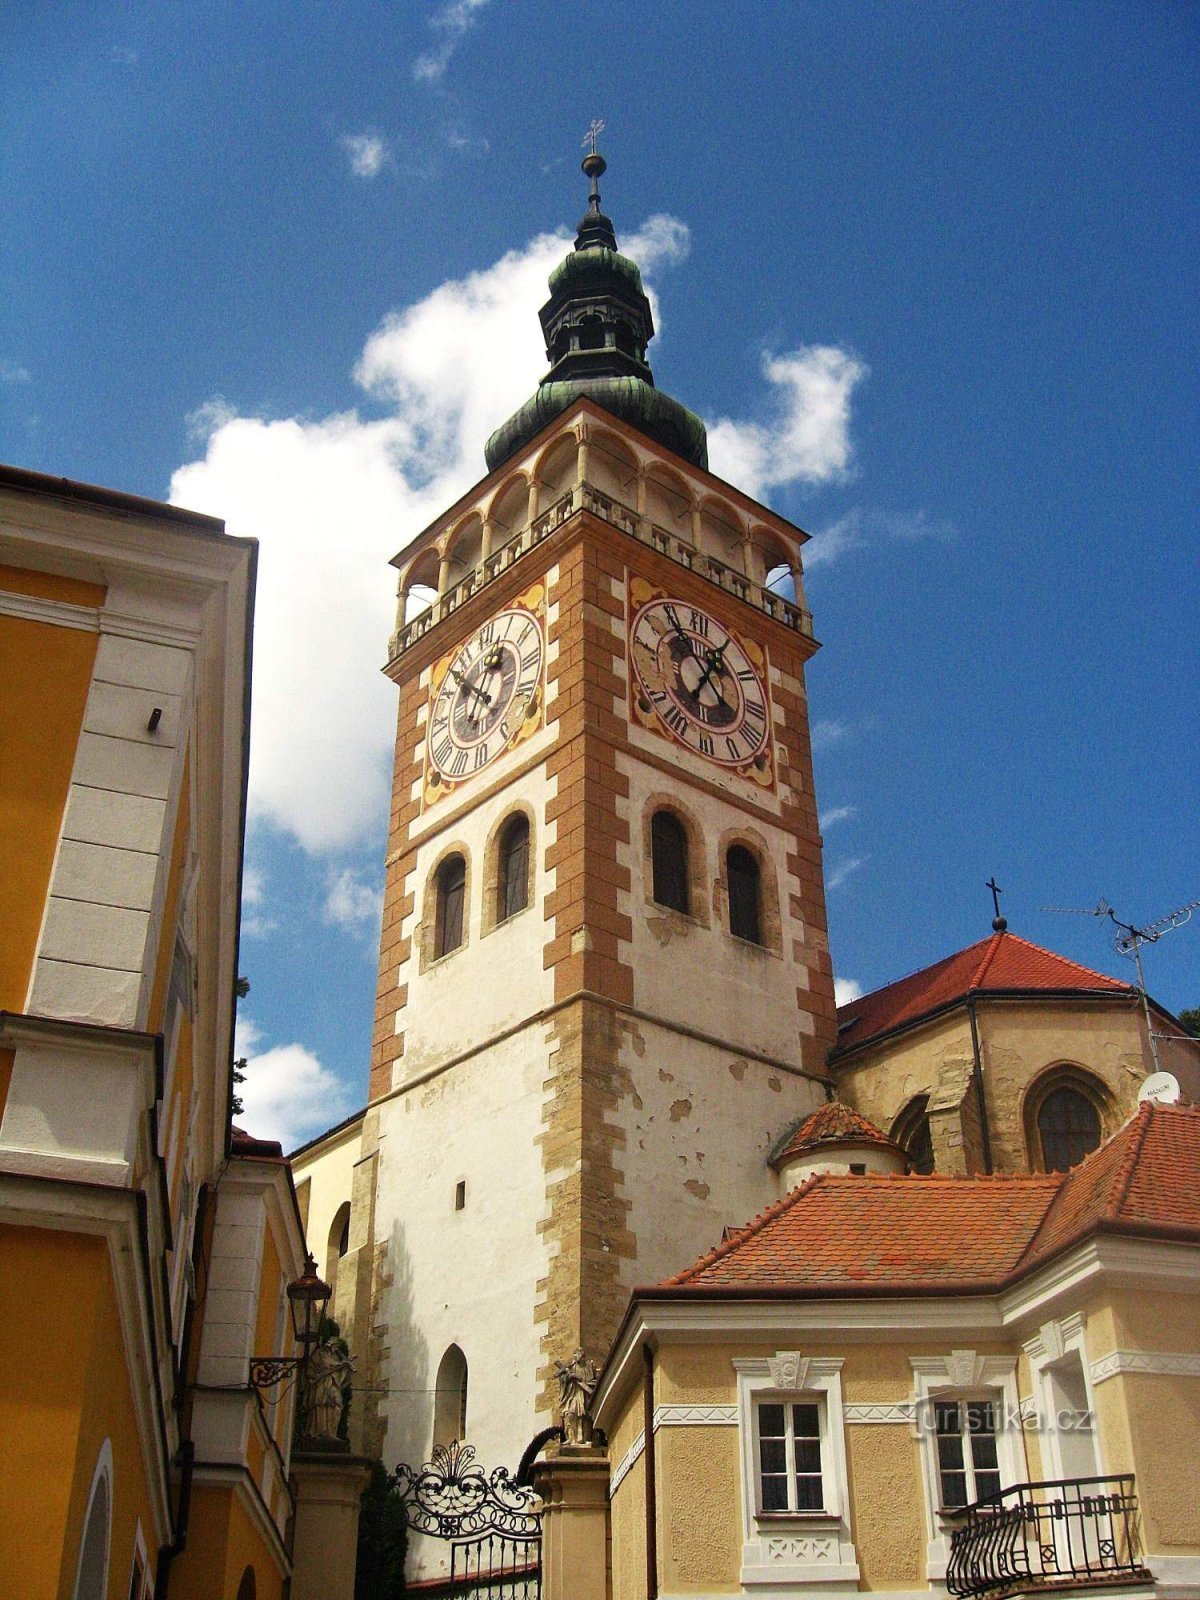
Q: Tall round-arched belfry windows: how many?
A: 4